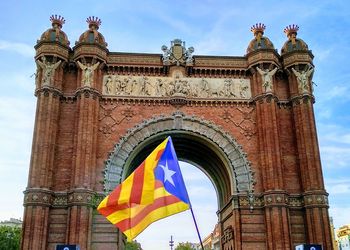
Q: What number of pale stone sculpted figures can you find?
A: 4